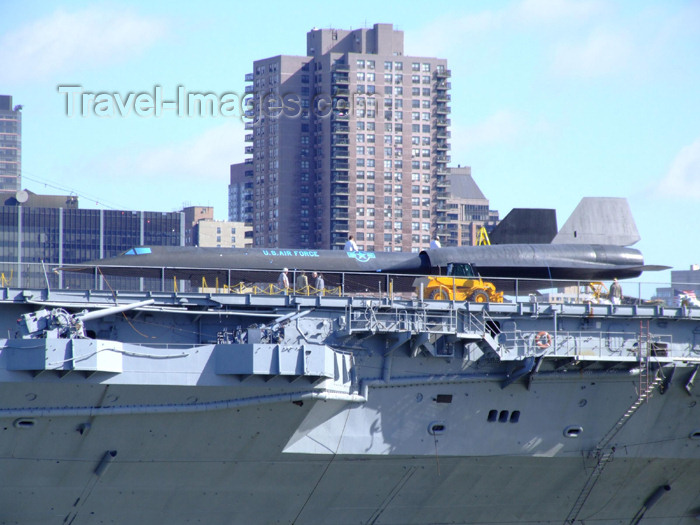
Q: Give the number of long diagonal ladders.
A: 2